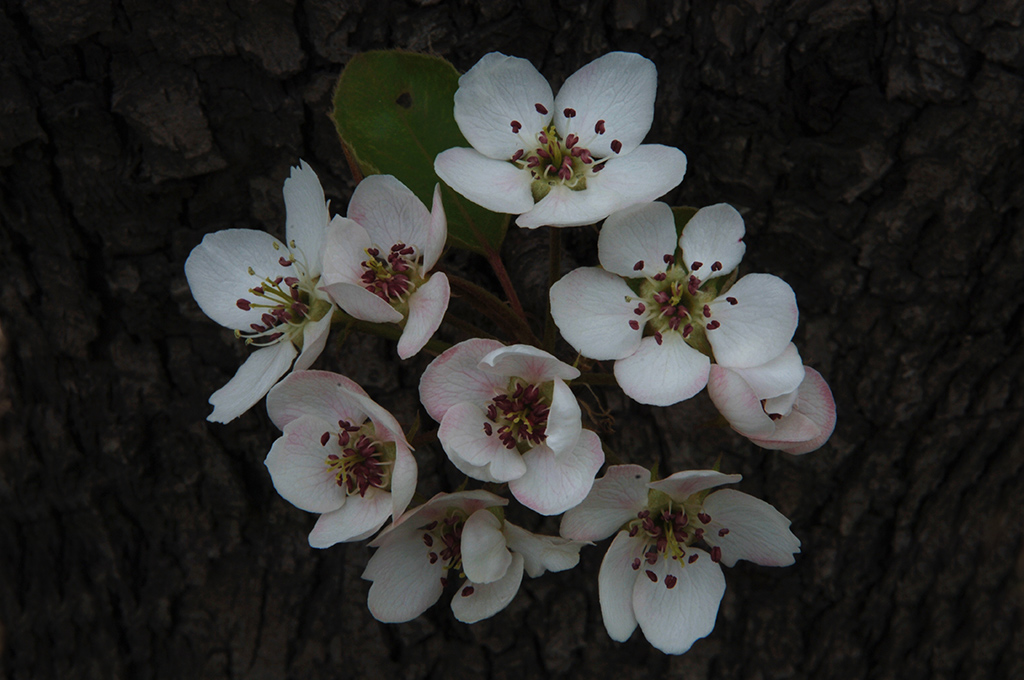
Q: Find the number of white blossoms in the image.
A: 9